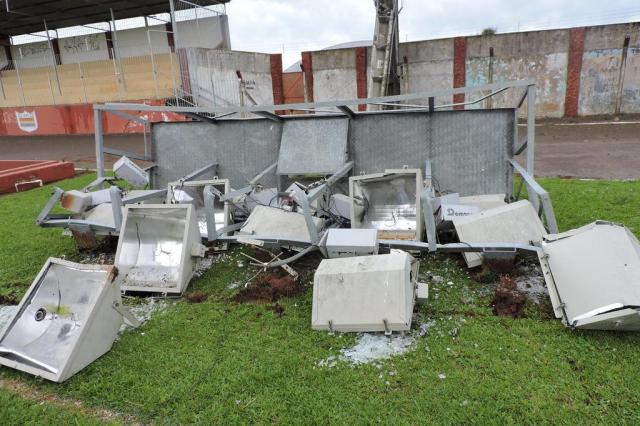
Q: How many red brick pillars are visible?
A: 5